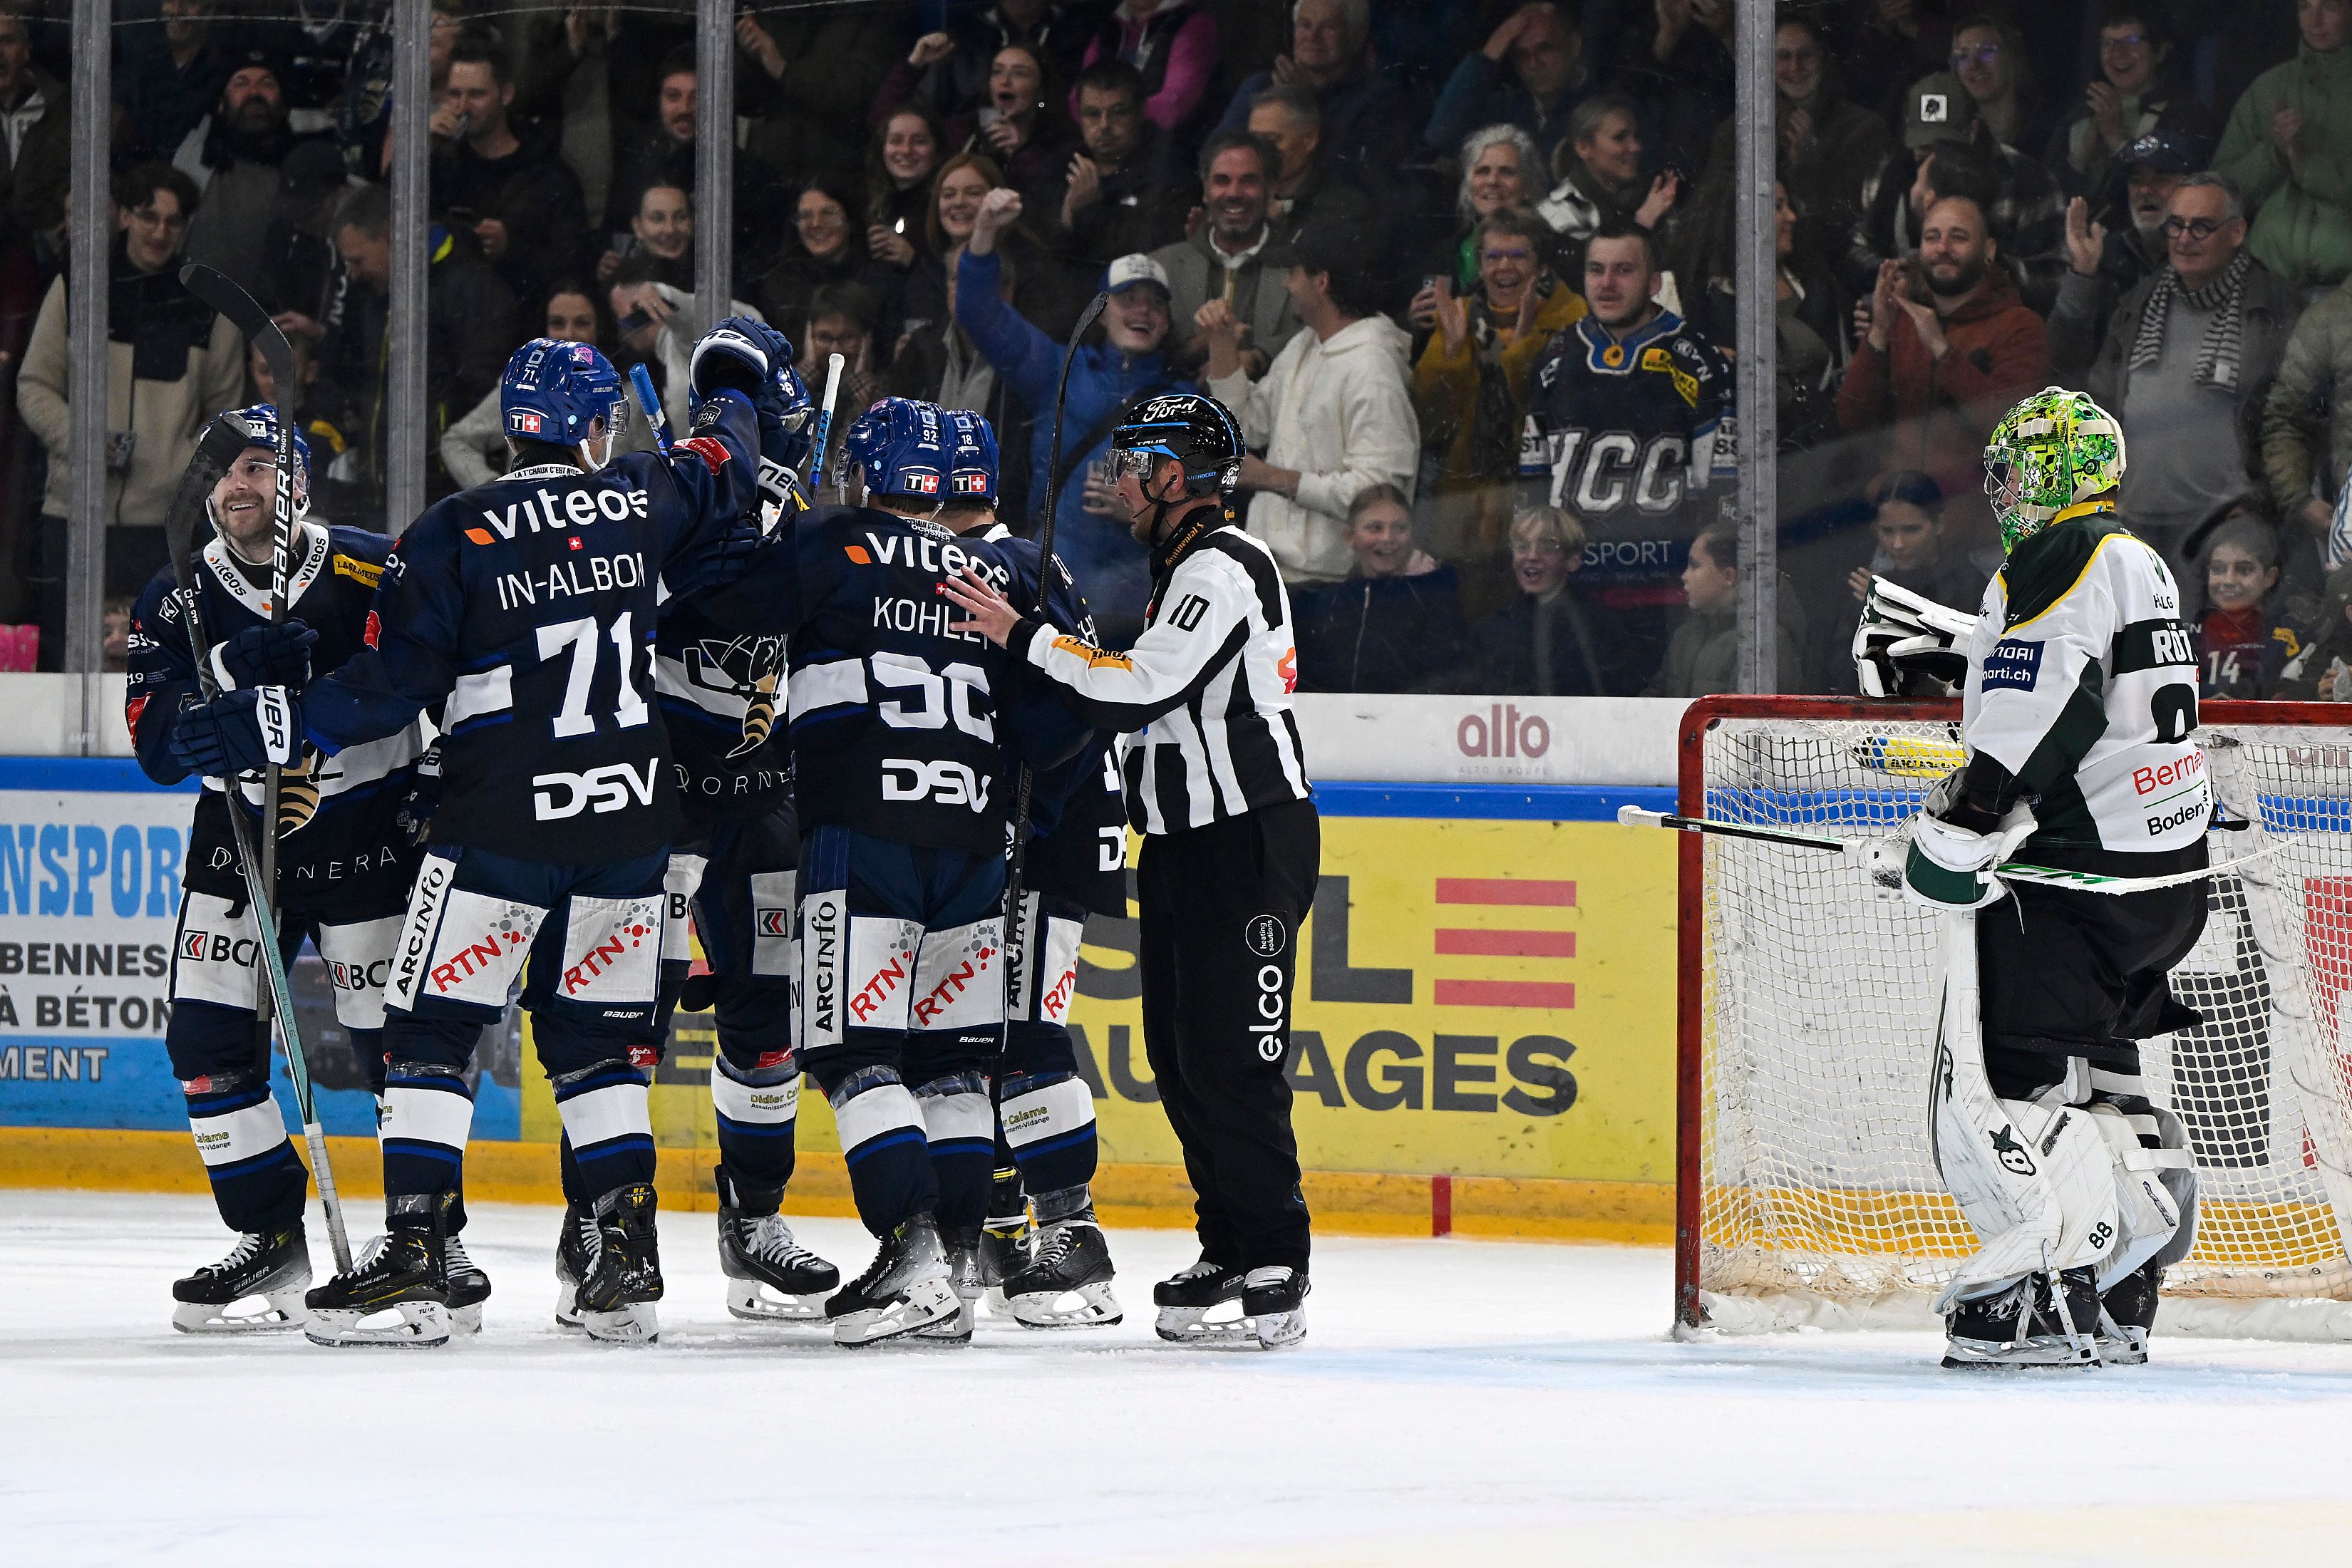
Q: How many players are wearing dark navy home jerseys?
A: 5